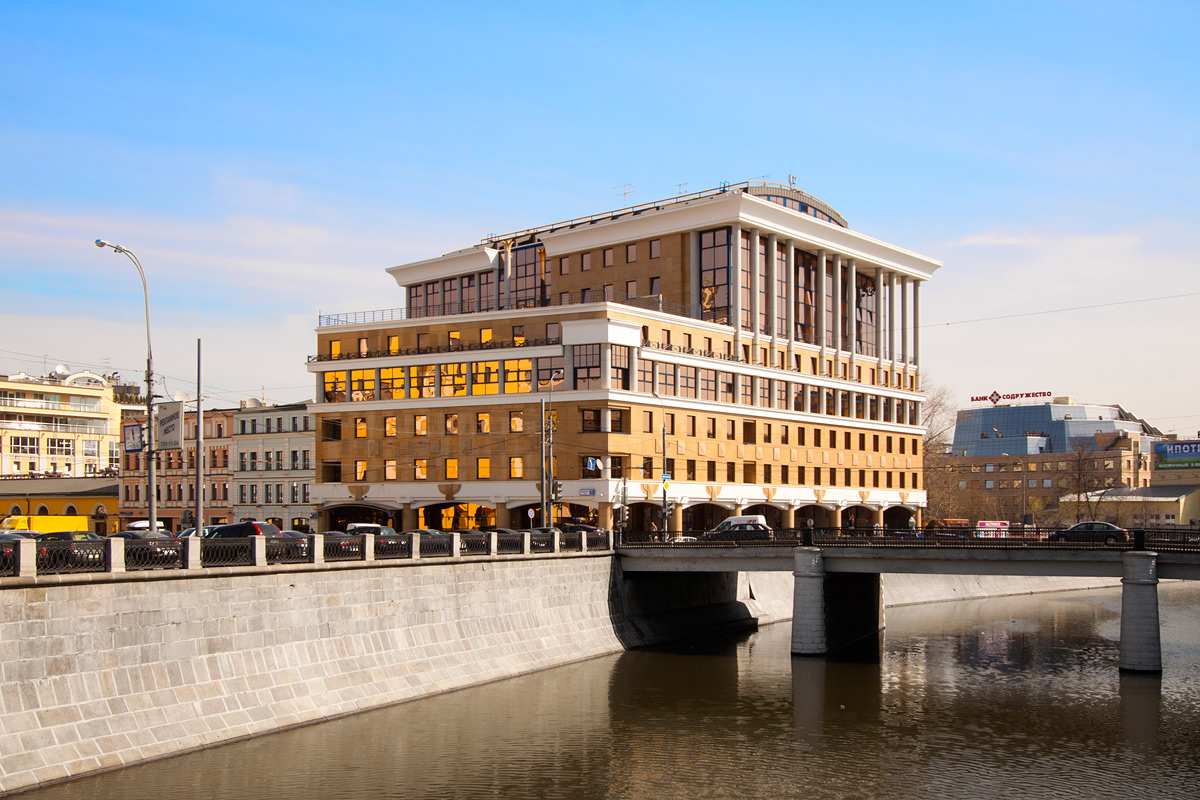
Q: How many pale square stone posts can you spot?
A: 13